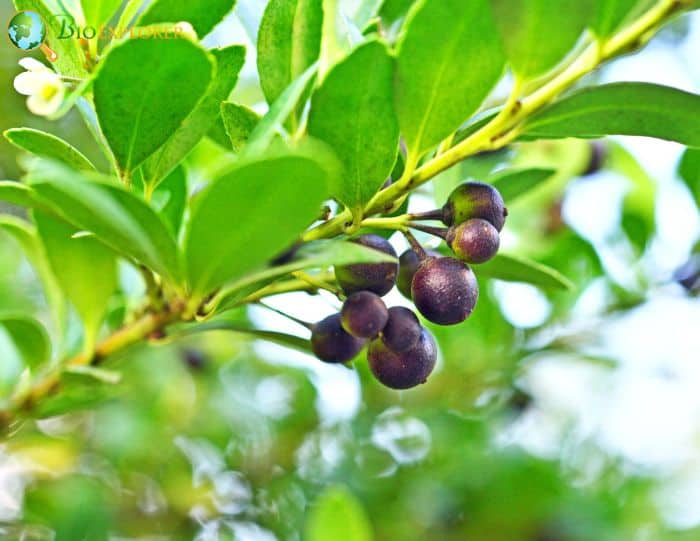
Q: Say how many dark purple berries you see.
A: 9